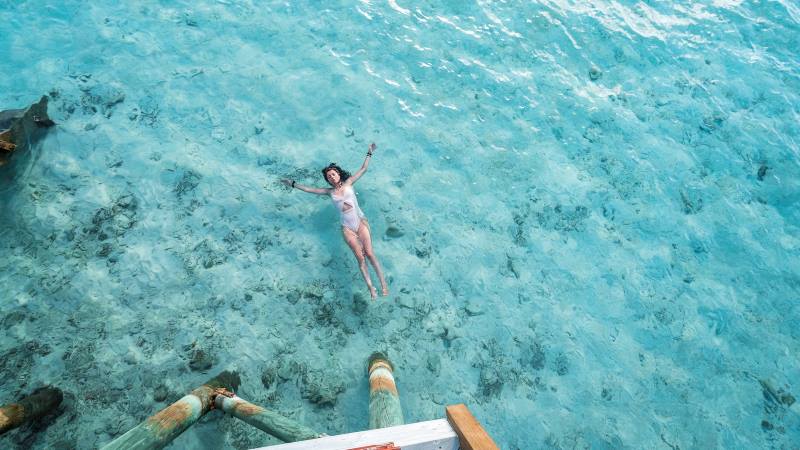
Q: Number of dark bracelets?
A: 2